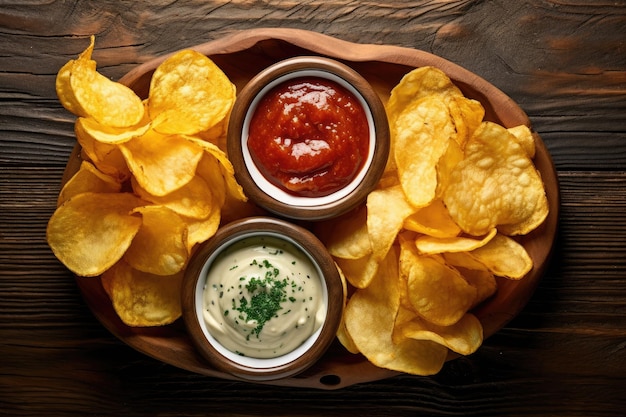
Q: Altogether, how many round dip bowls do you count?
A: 2